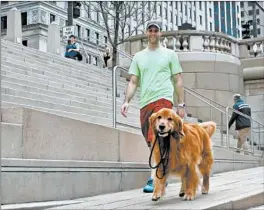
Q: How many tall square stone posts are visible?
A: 2